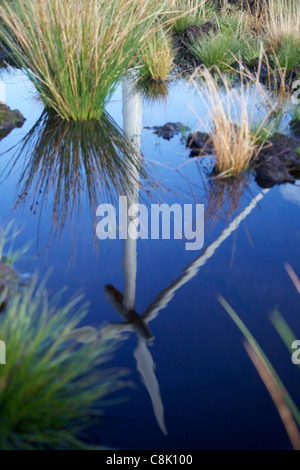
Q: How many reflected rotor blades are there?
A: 3